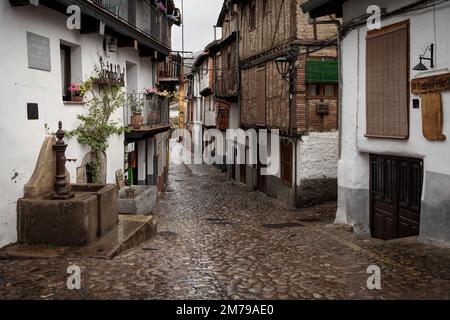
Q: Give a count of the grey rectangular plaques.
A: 1